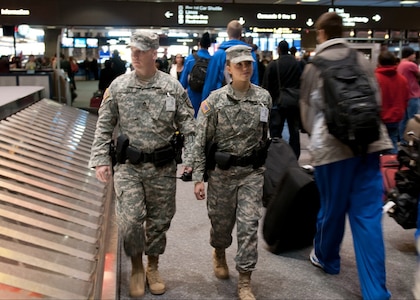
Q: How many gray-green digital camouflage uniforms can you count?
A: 2